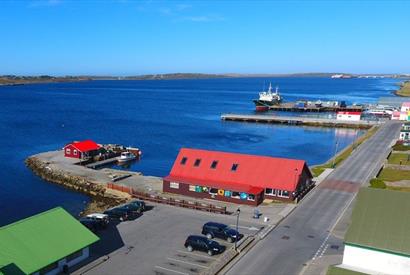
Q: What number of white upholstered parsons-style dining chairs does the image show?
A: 0